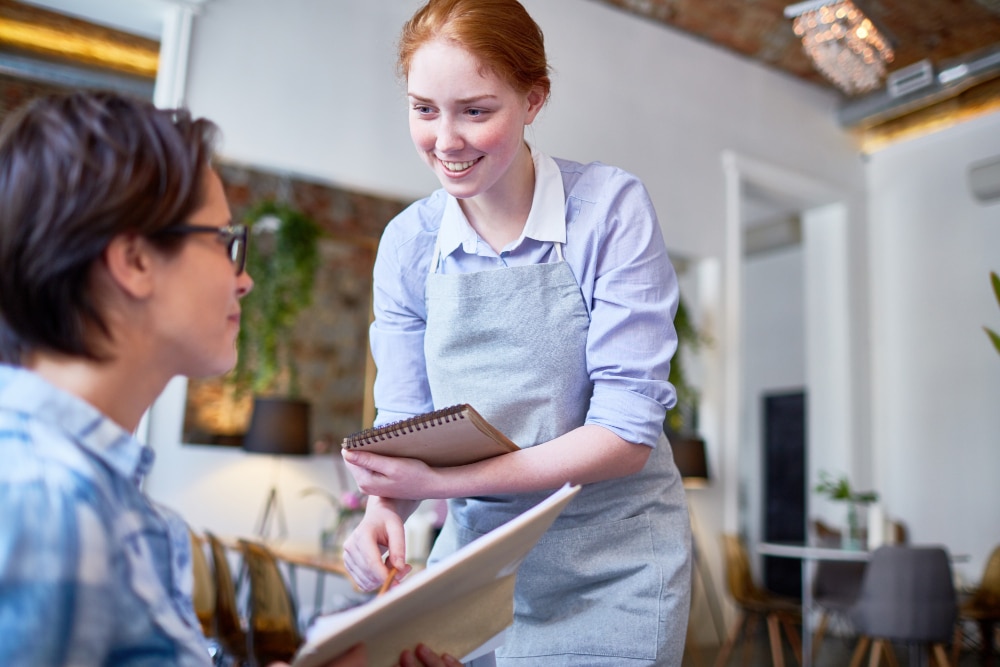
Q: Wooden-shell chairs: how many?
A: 5